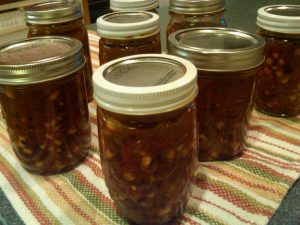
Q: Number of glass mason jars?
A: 8